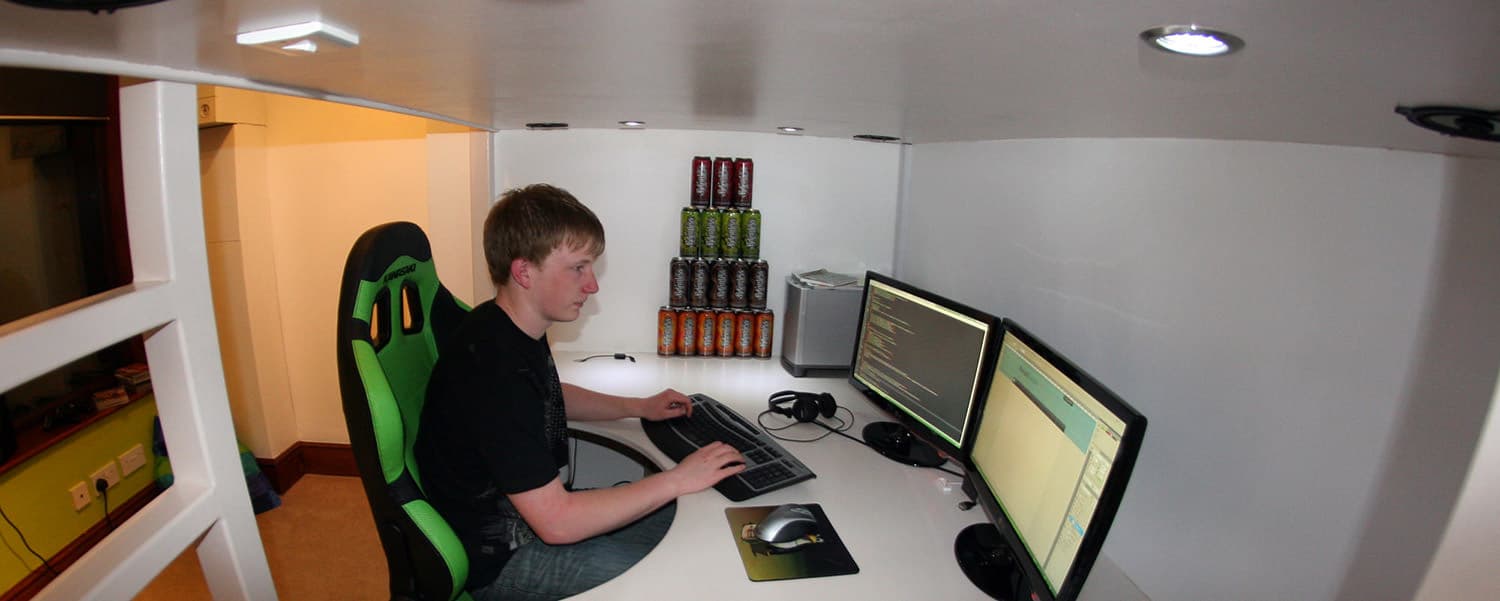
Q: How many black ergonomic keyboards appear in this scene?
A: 1